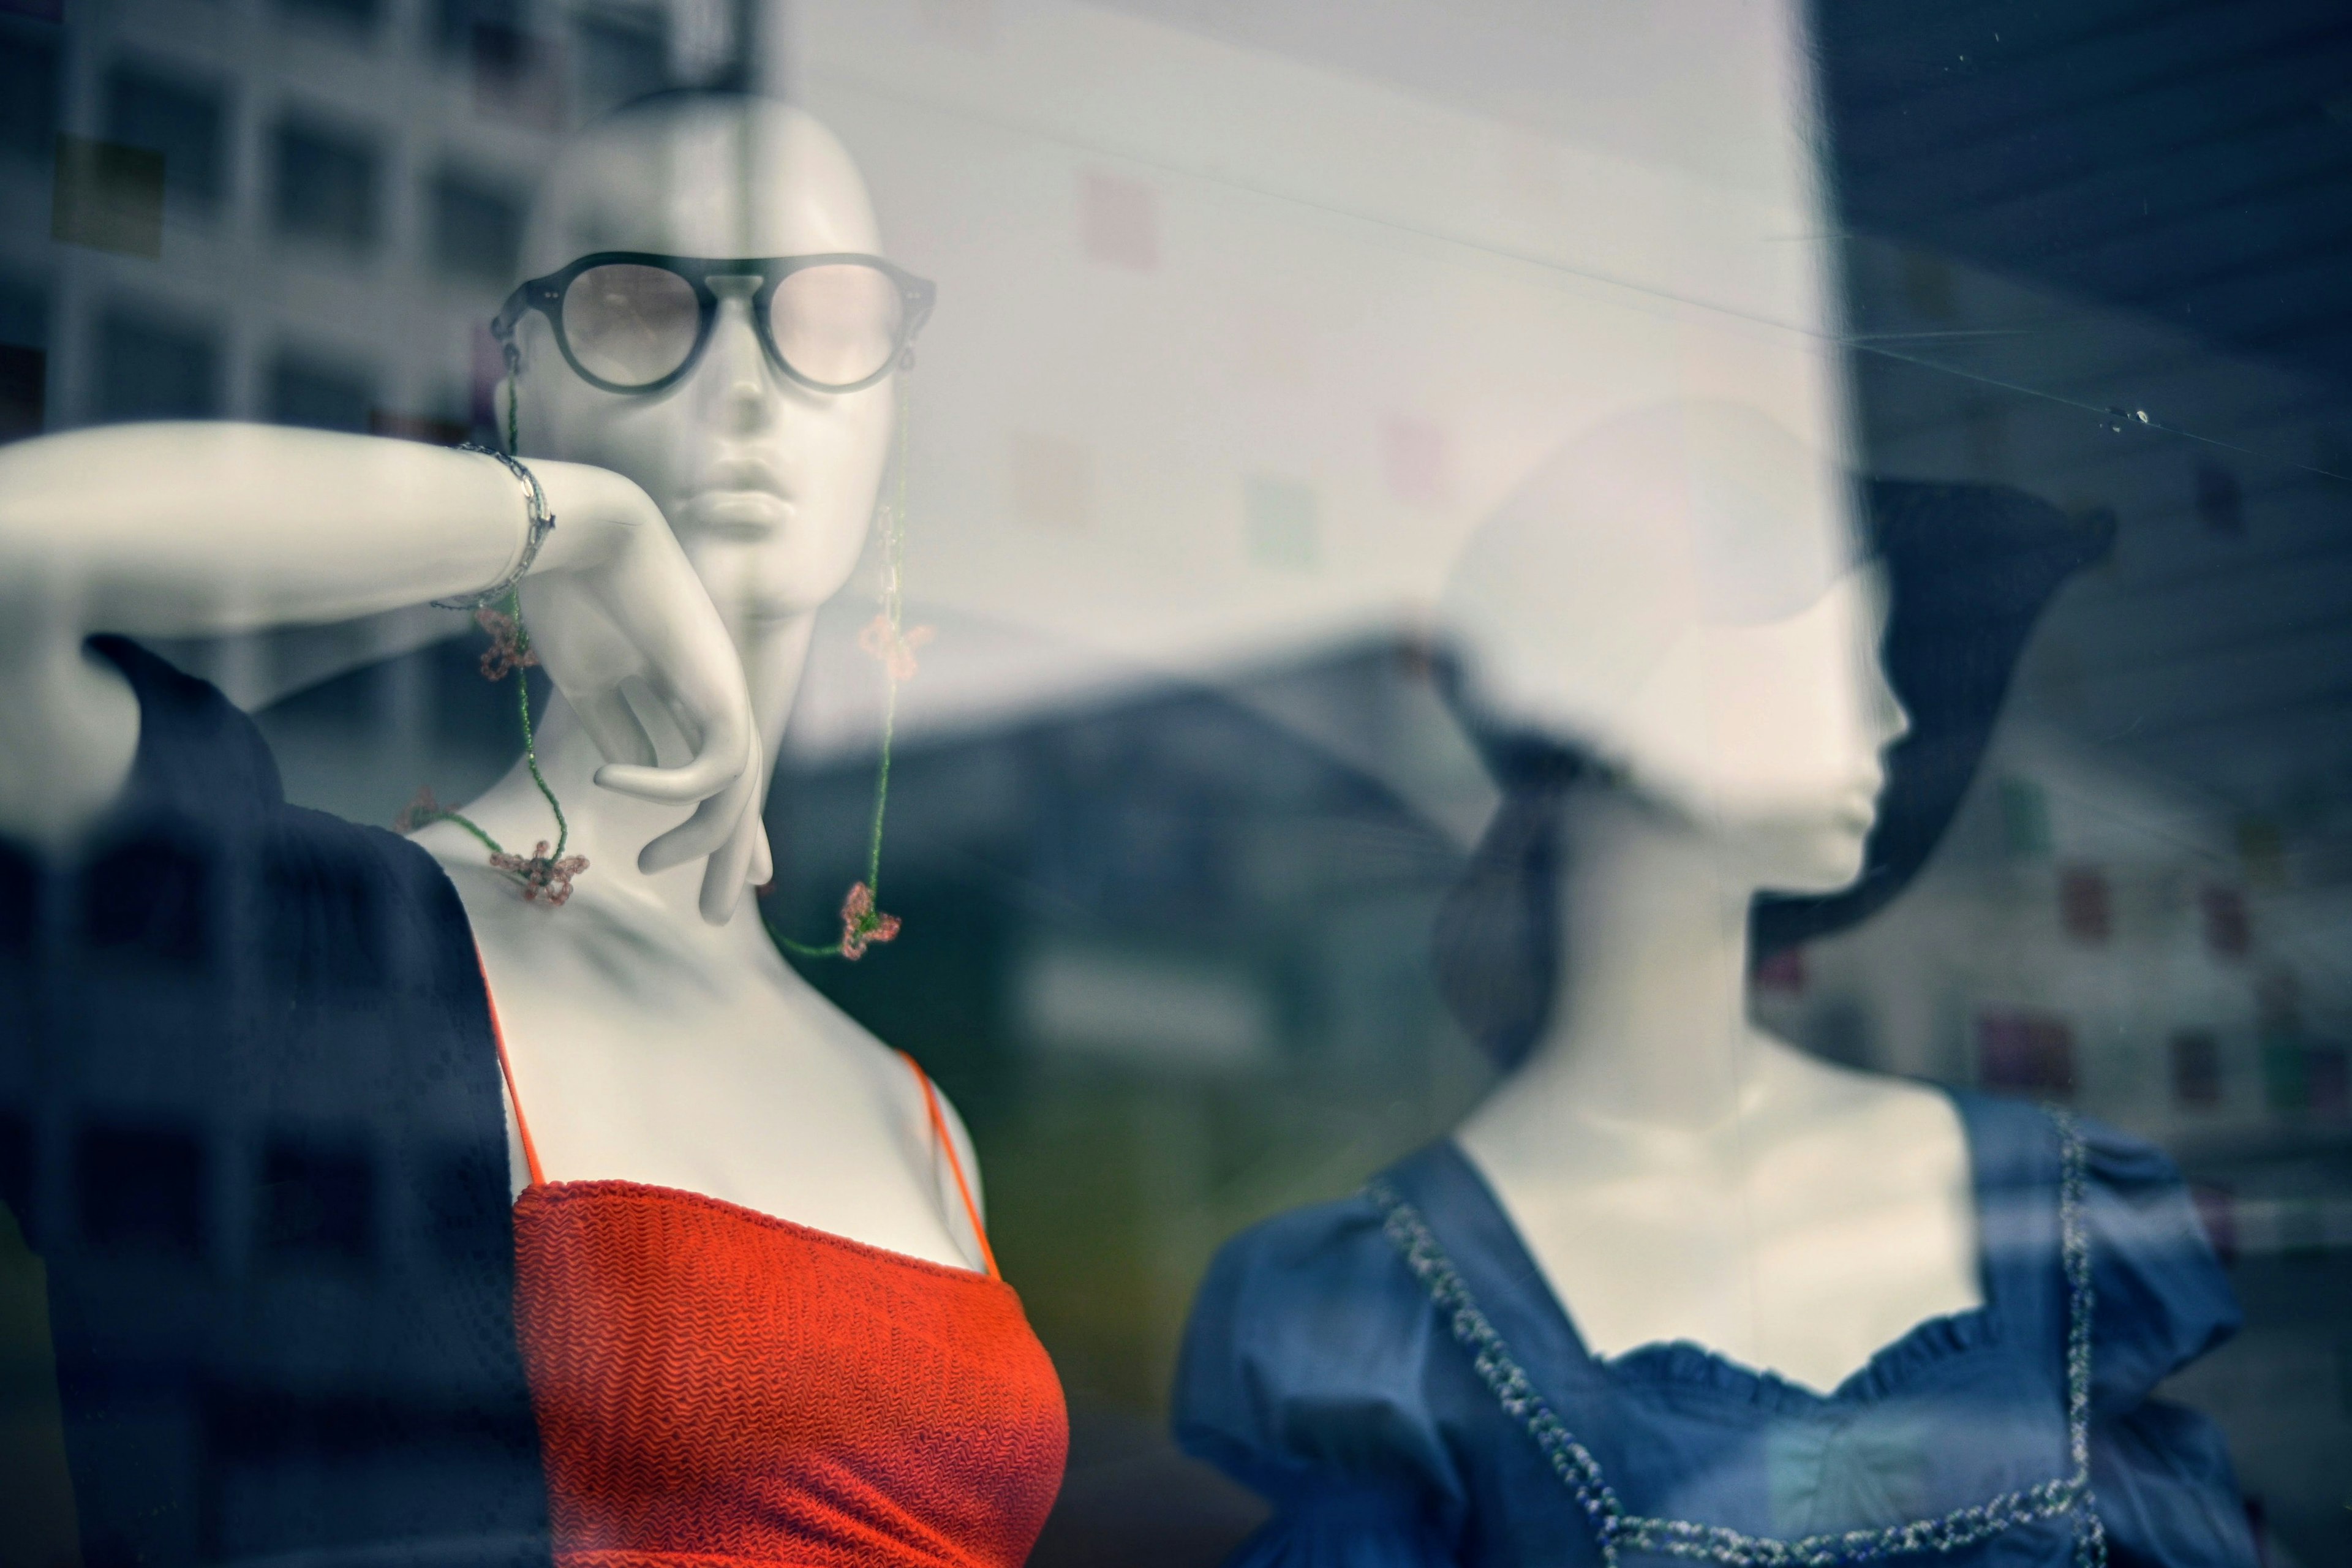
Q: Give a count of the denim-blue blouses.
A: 1